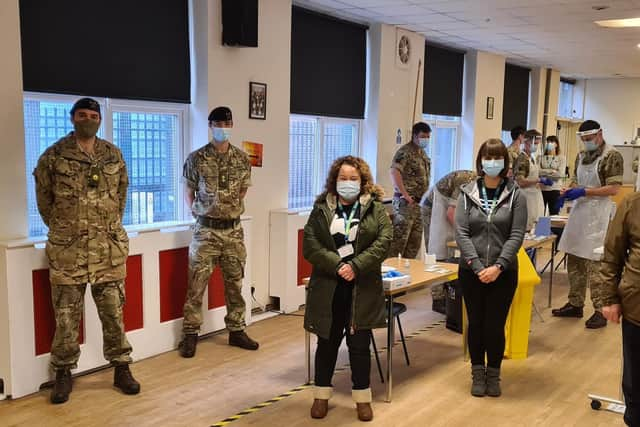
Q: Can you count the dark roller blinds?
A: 4